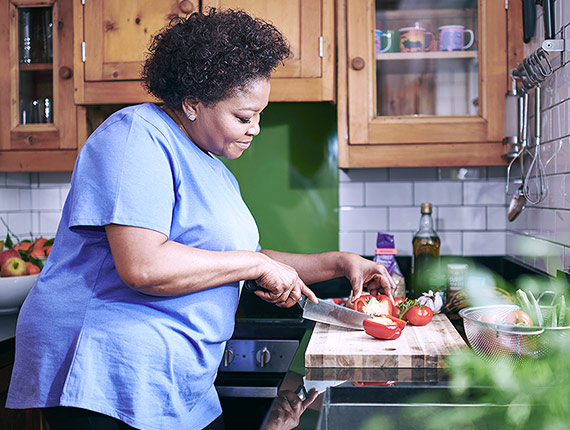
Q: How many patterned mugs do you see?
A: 3